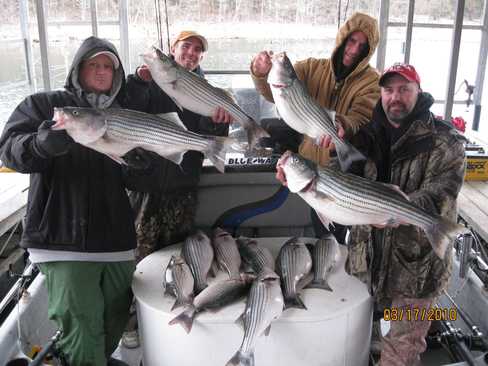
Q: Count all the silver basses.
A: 12